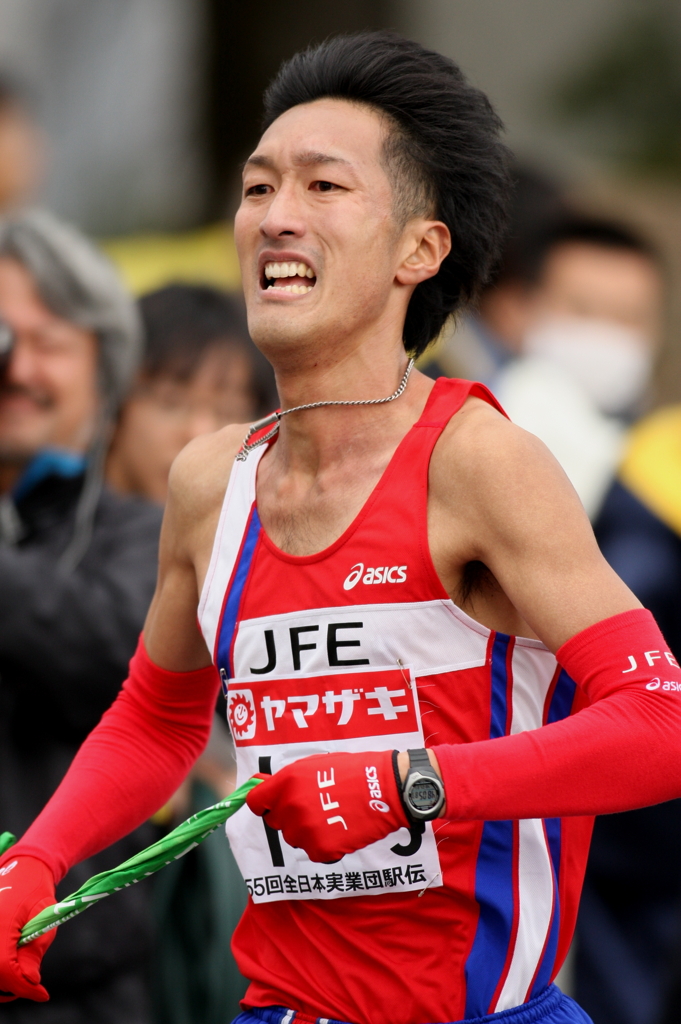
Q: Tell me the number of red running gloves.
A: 2